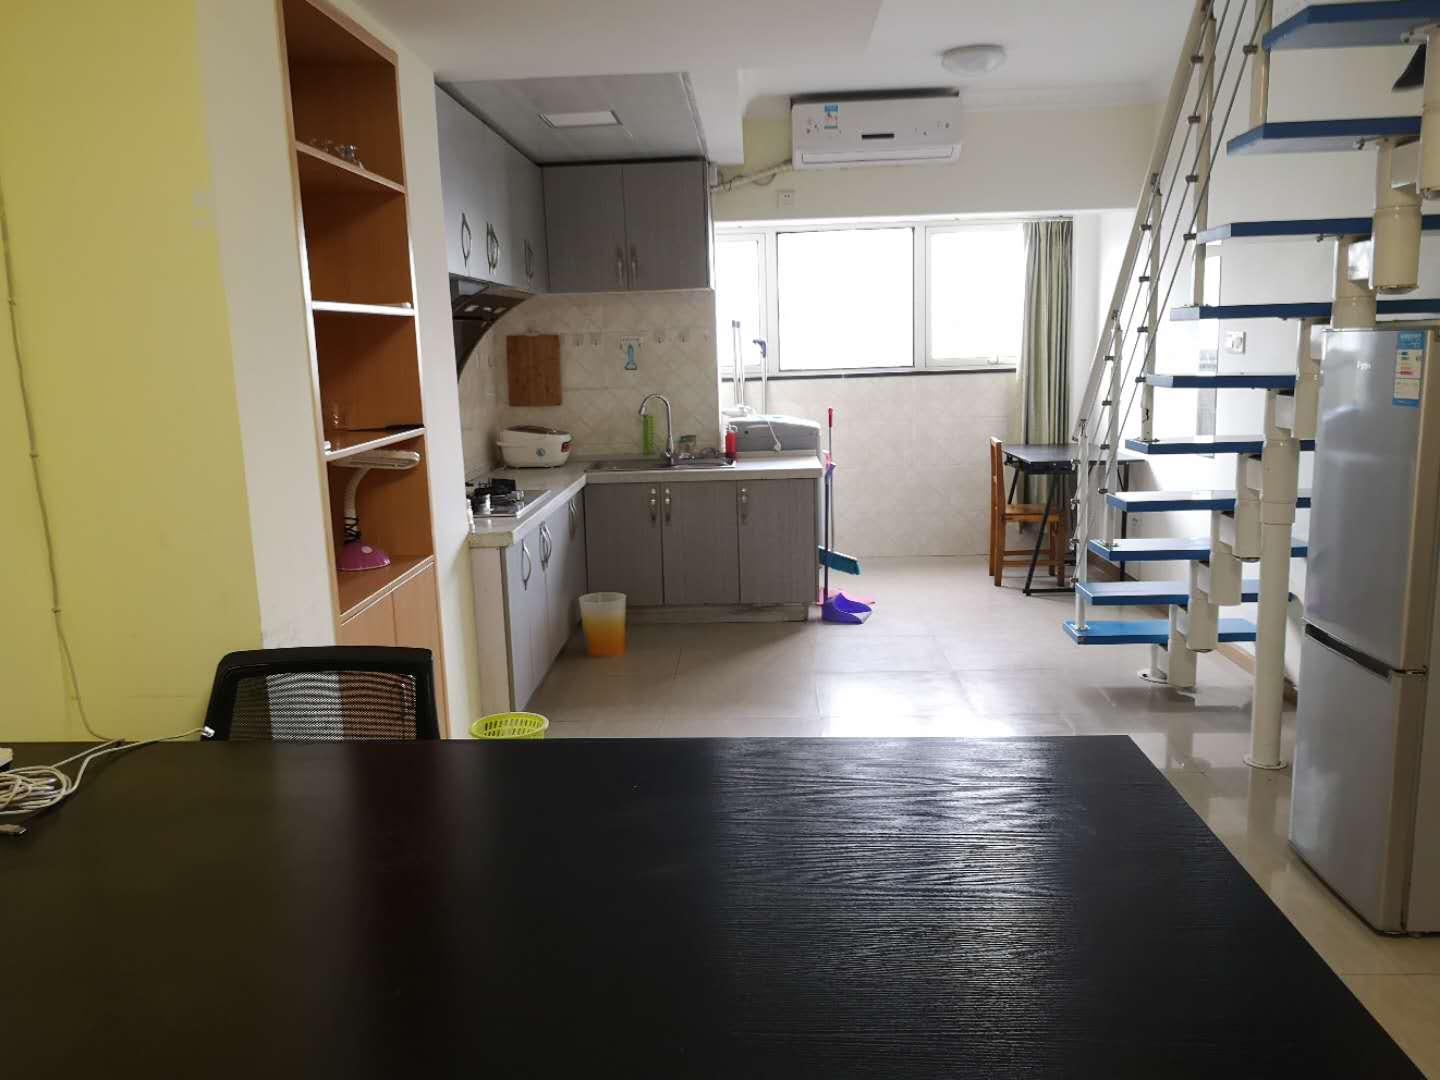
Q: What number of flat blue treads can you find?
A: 10